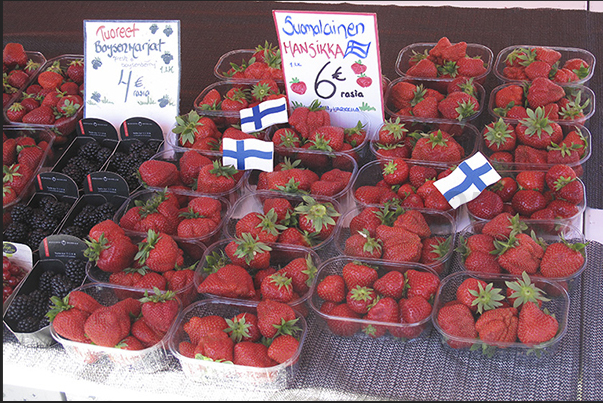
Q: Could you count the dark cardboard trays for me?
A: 5